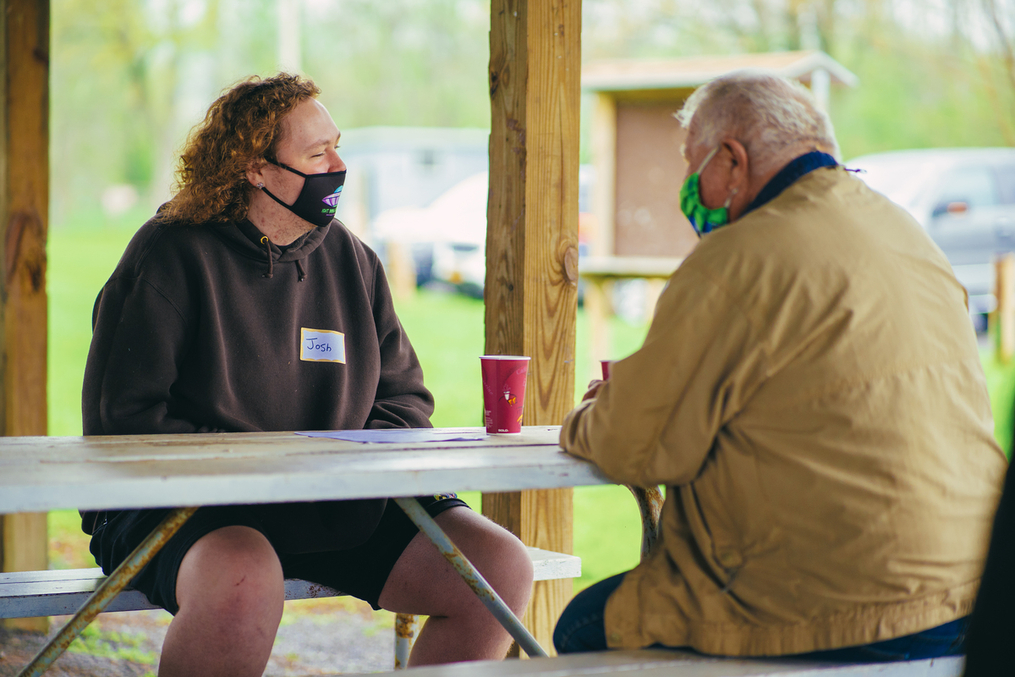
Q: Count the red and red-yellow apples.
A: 0